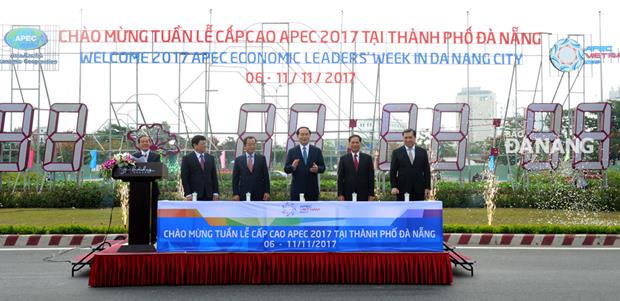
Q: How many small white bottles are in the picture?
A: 5